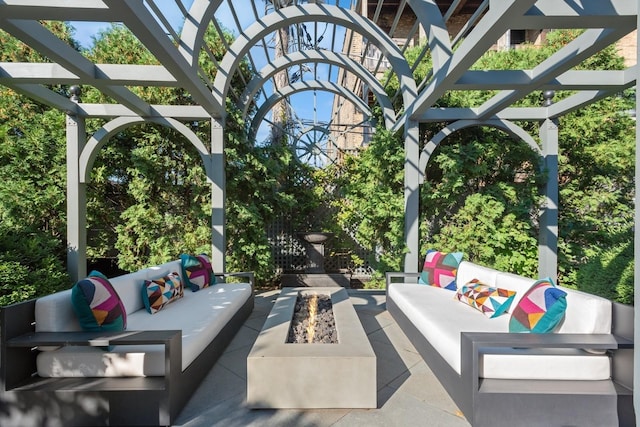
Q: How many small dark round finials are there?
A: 2